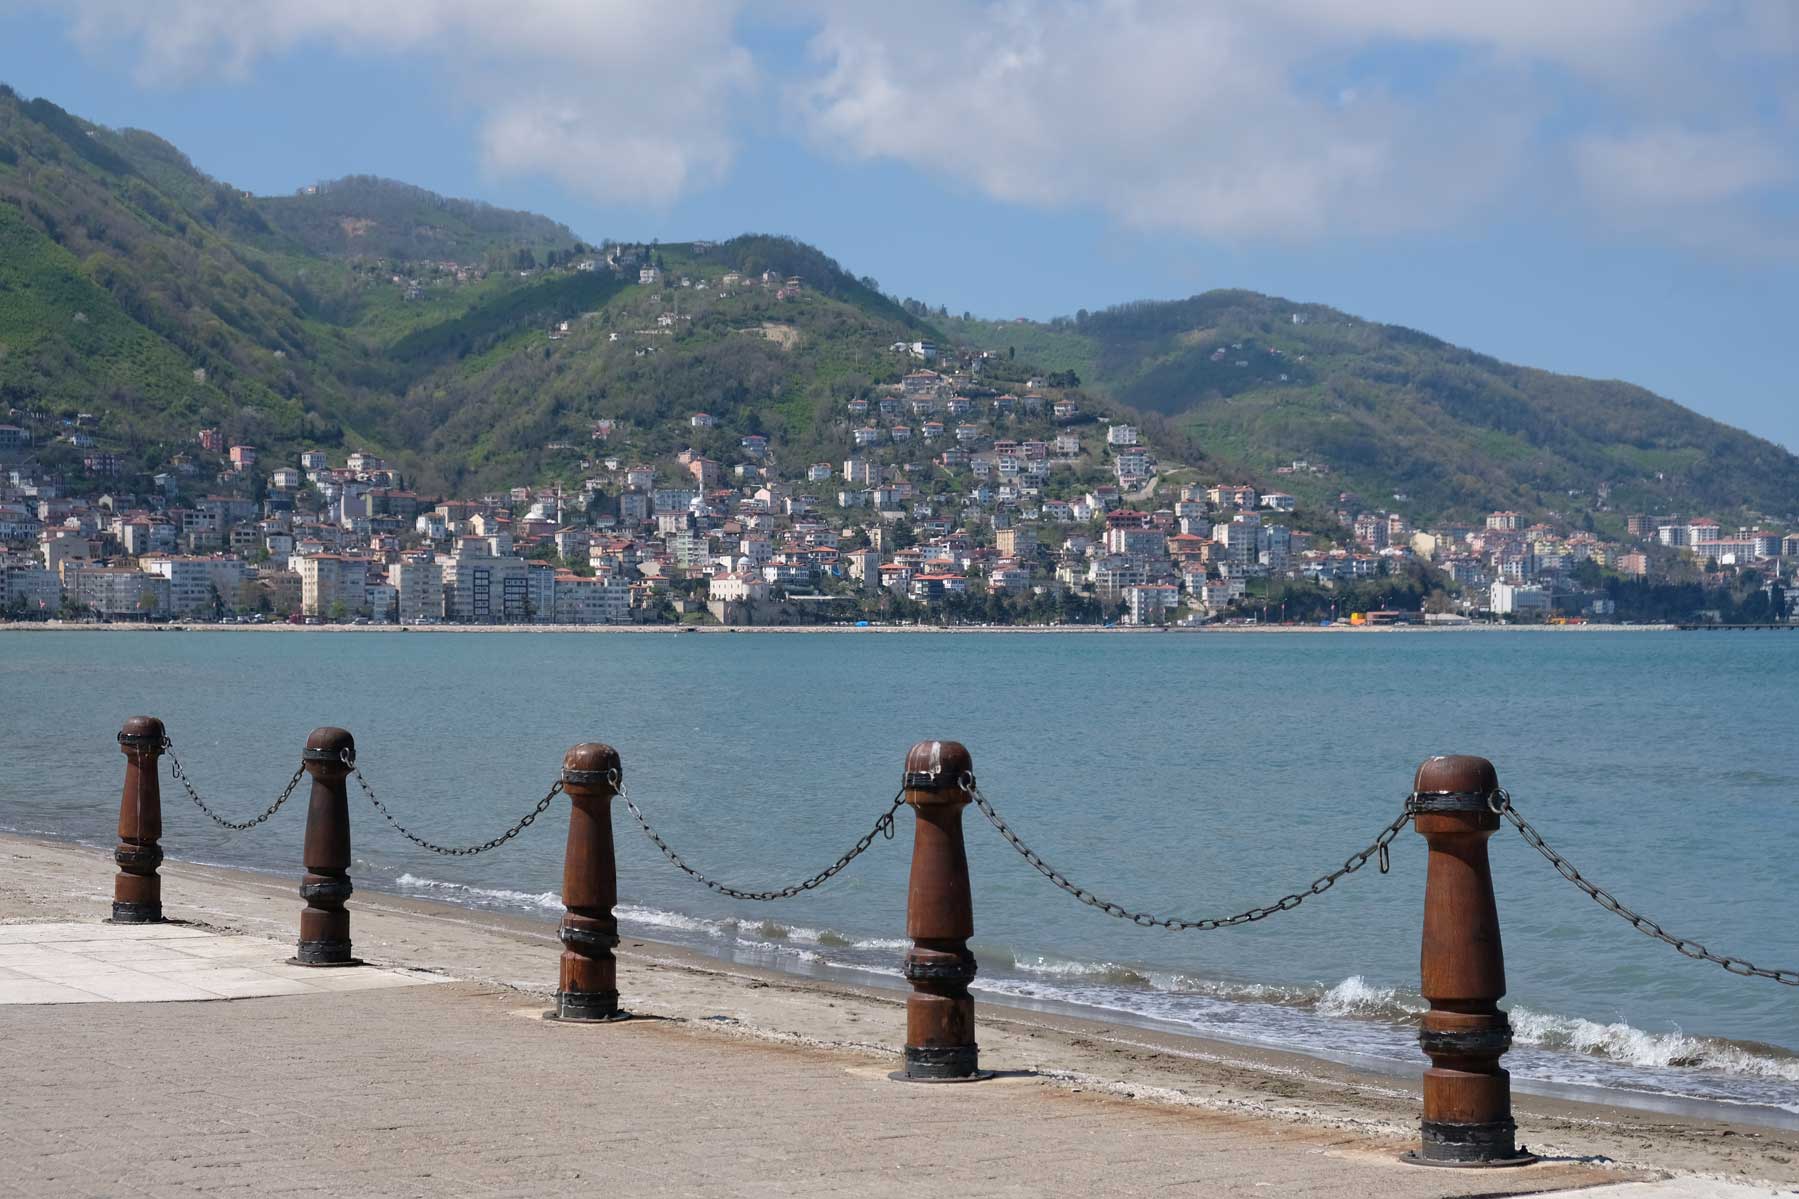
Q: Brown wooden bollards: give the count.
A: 5